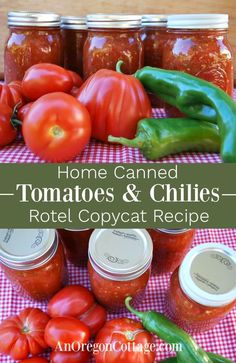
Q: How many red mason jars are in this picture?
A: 10